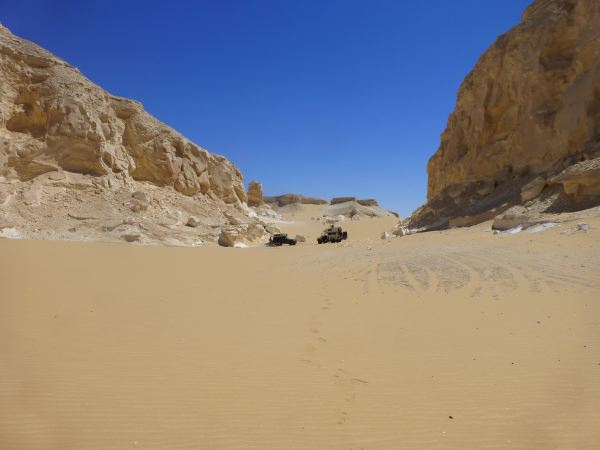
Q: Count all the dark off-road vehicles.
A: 2